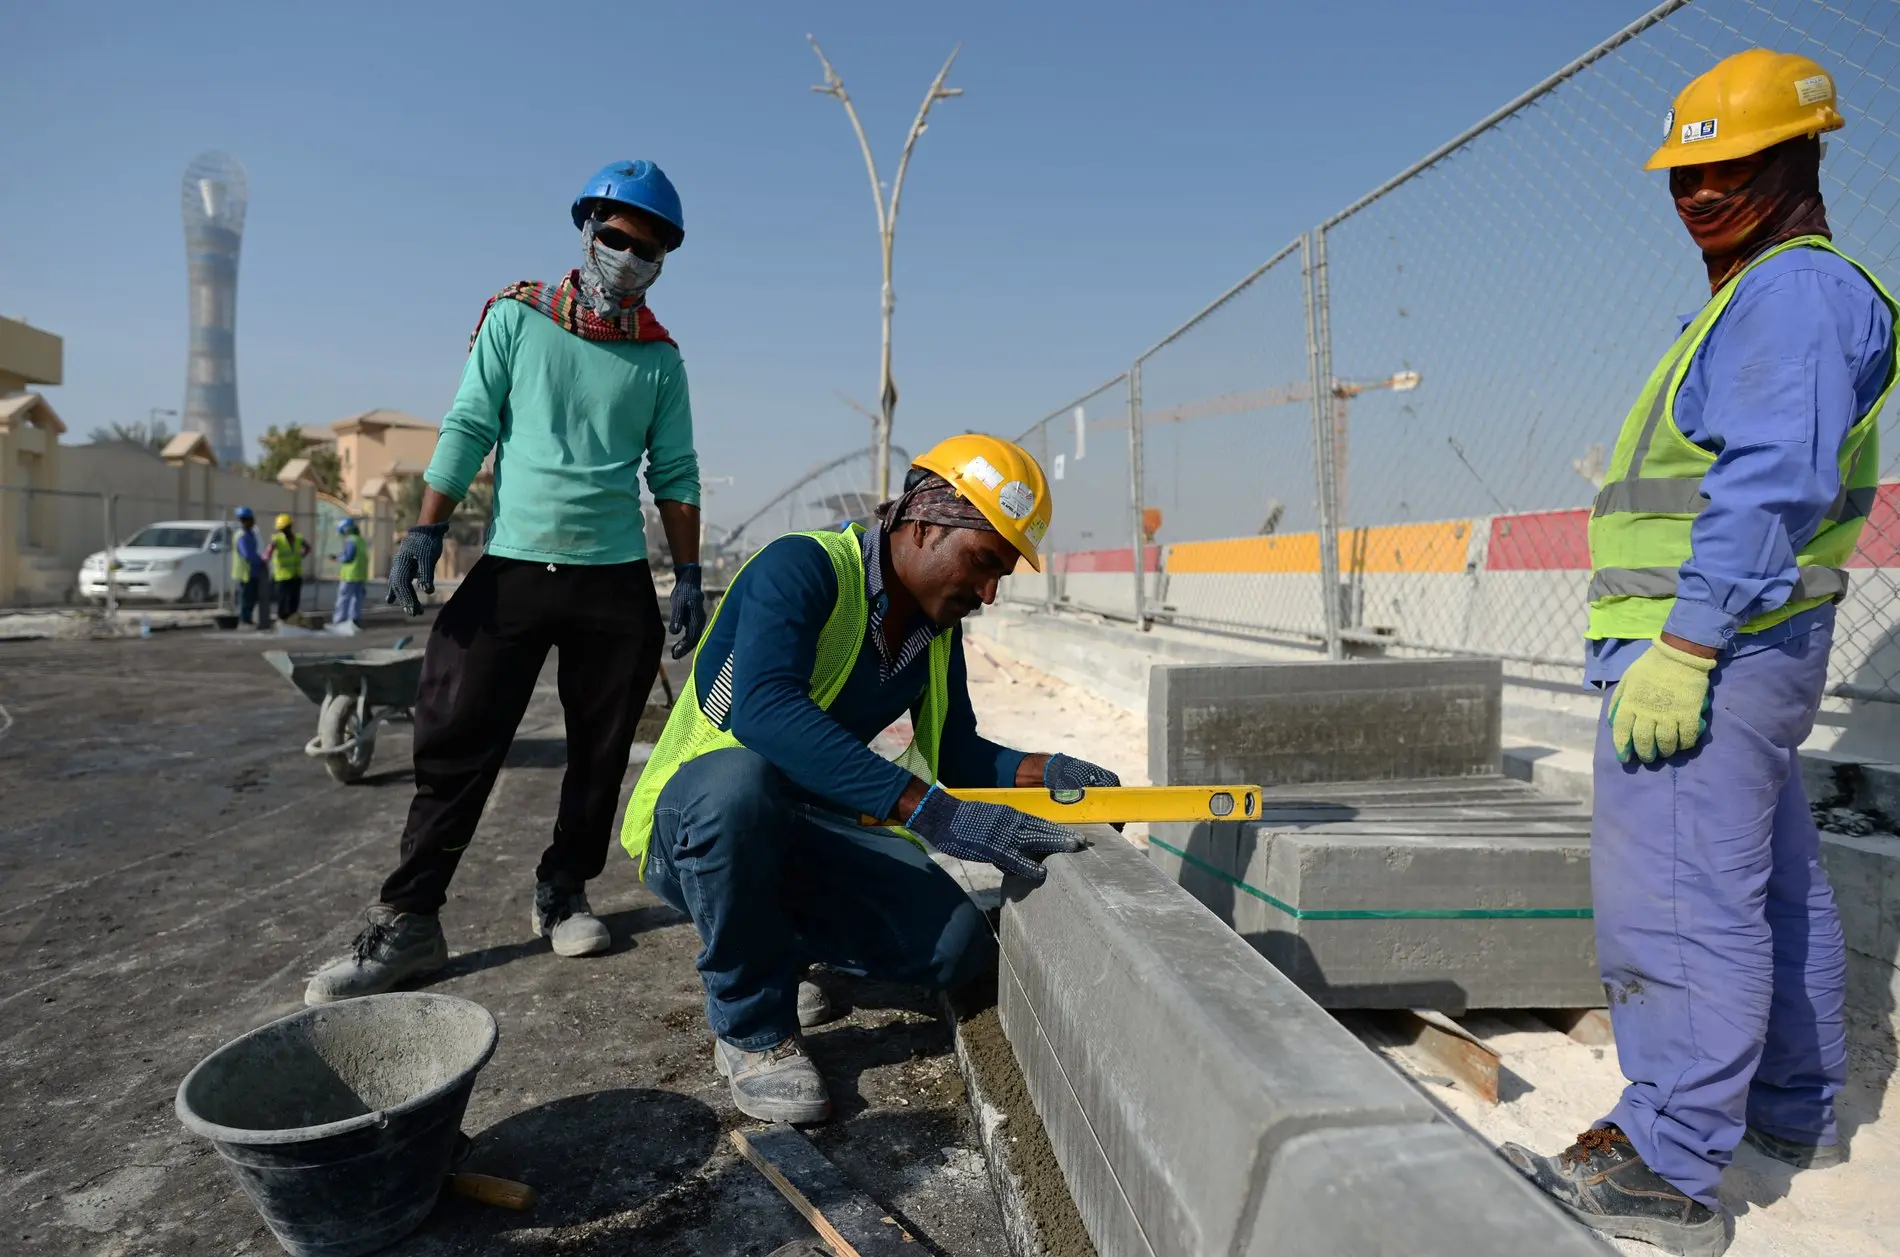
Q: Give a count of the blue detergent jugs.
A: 0